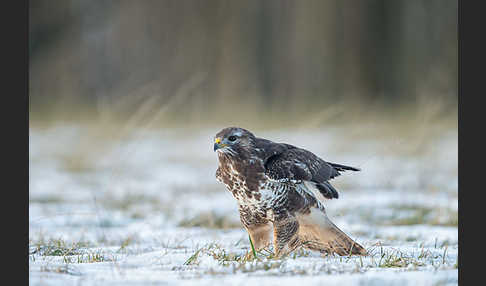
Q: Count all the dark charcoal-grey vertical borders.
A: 2